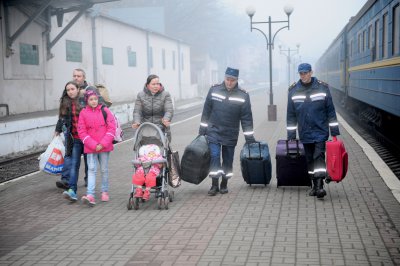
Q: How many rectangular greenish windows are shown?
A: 4